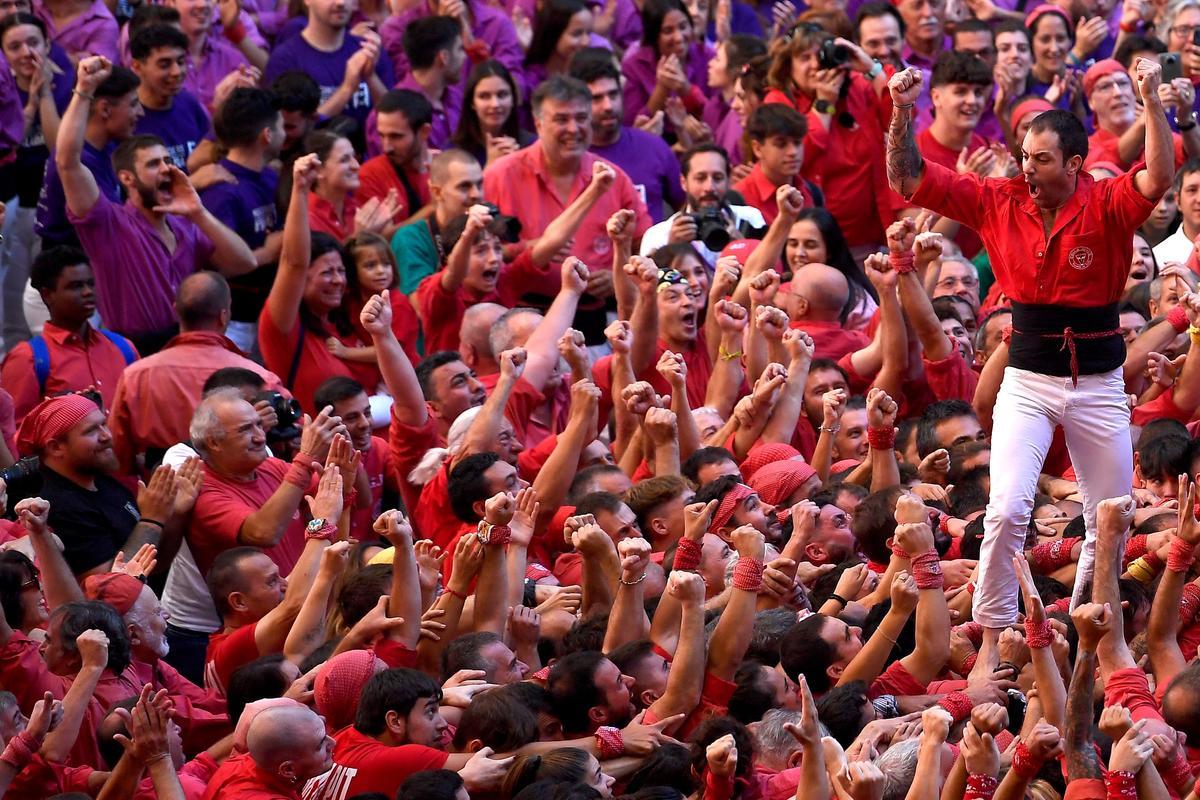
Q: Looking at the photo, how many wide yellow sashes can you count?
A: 0